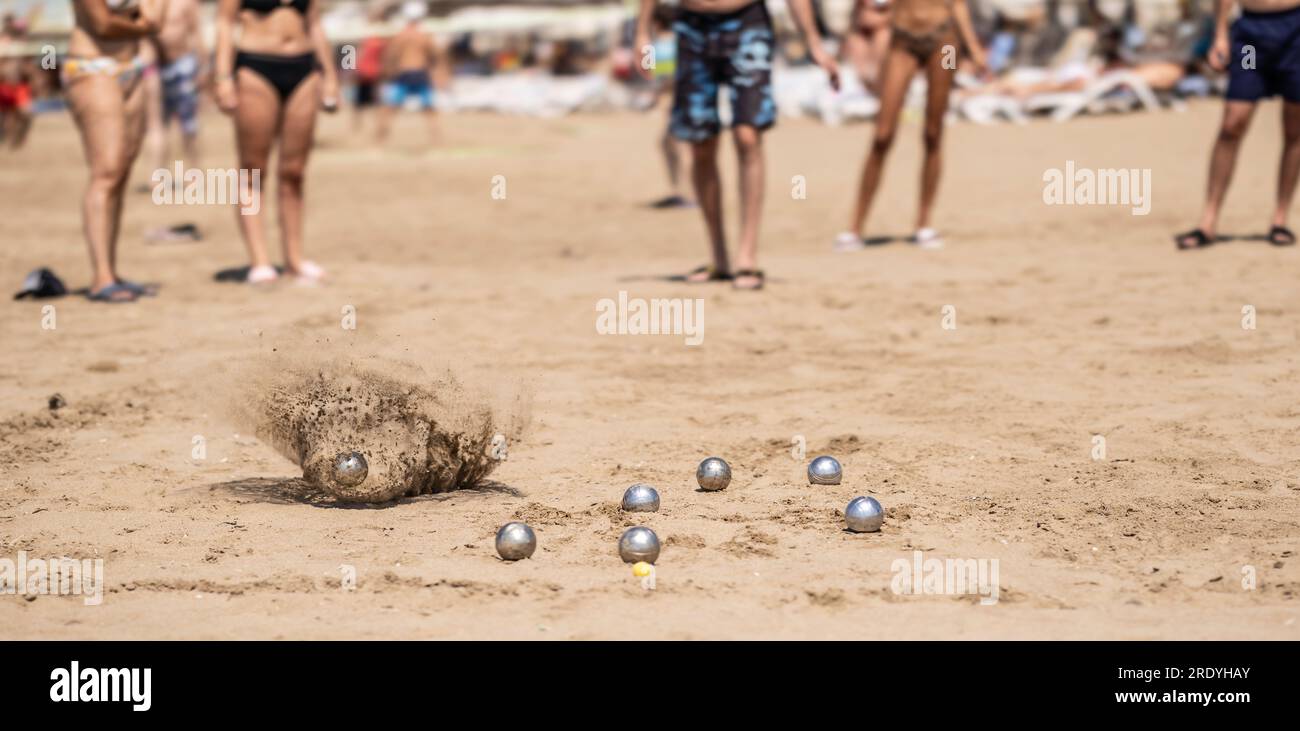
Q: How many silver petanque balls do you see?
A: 7